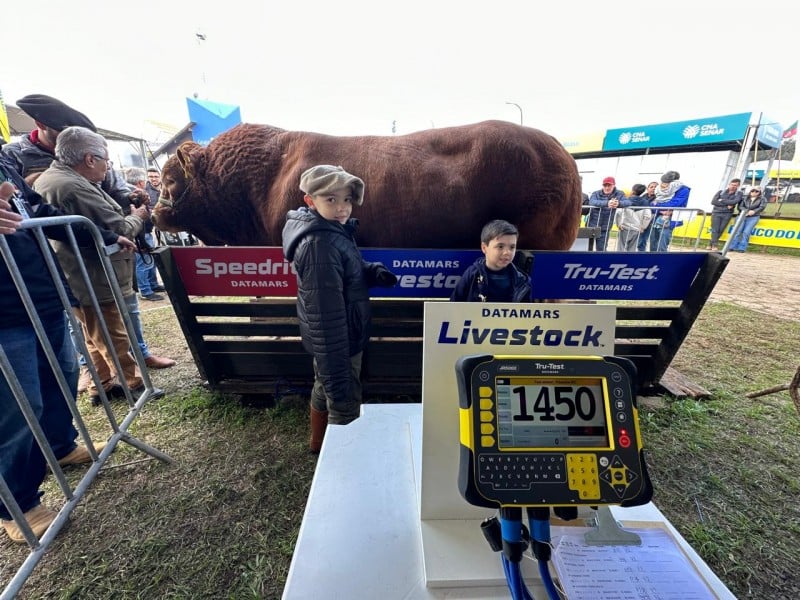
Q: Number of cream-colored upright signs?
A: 1